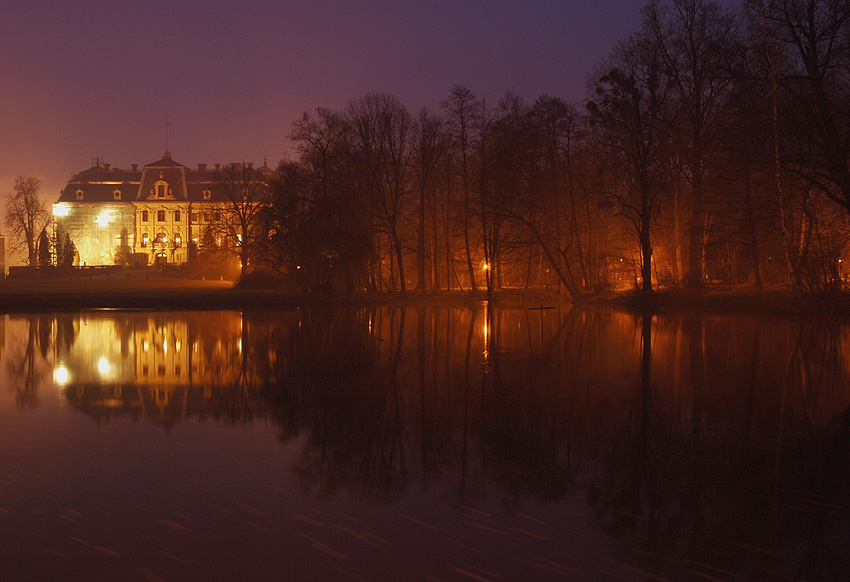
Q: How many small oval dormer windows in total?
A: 4